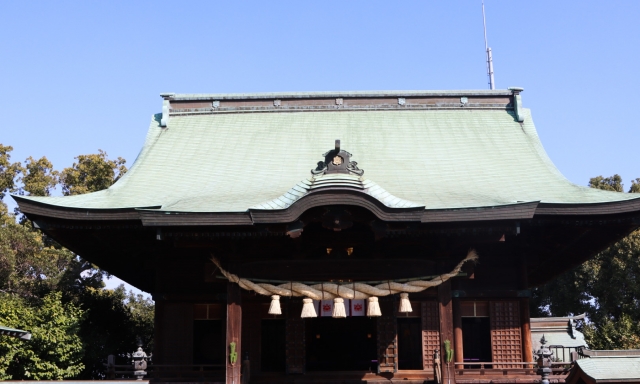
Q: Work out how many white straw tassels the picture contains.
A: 5